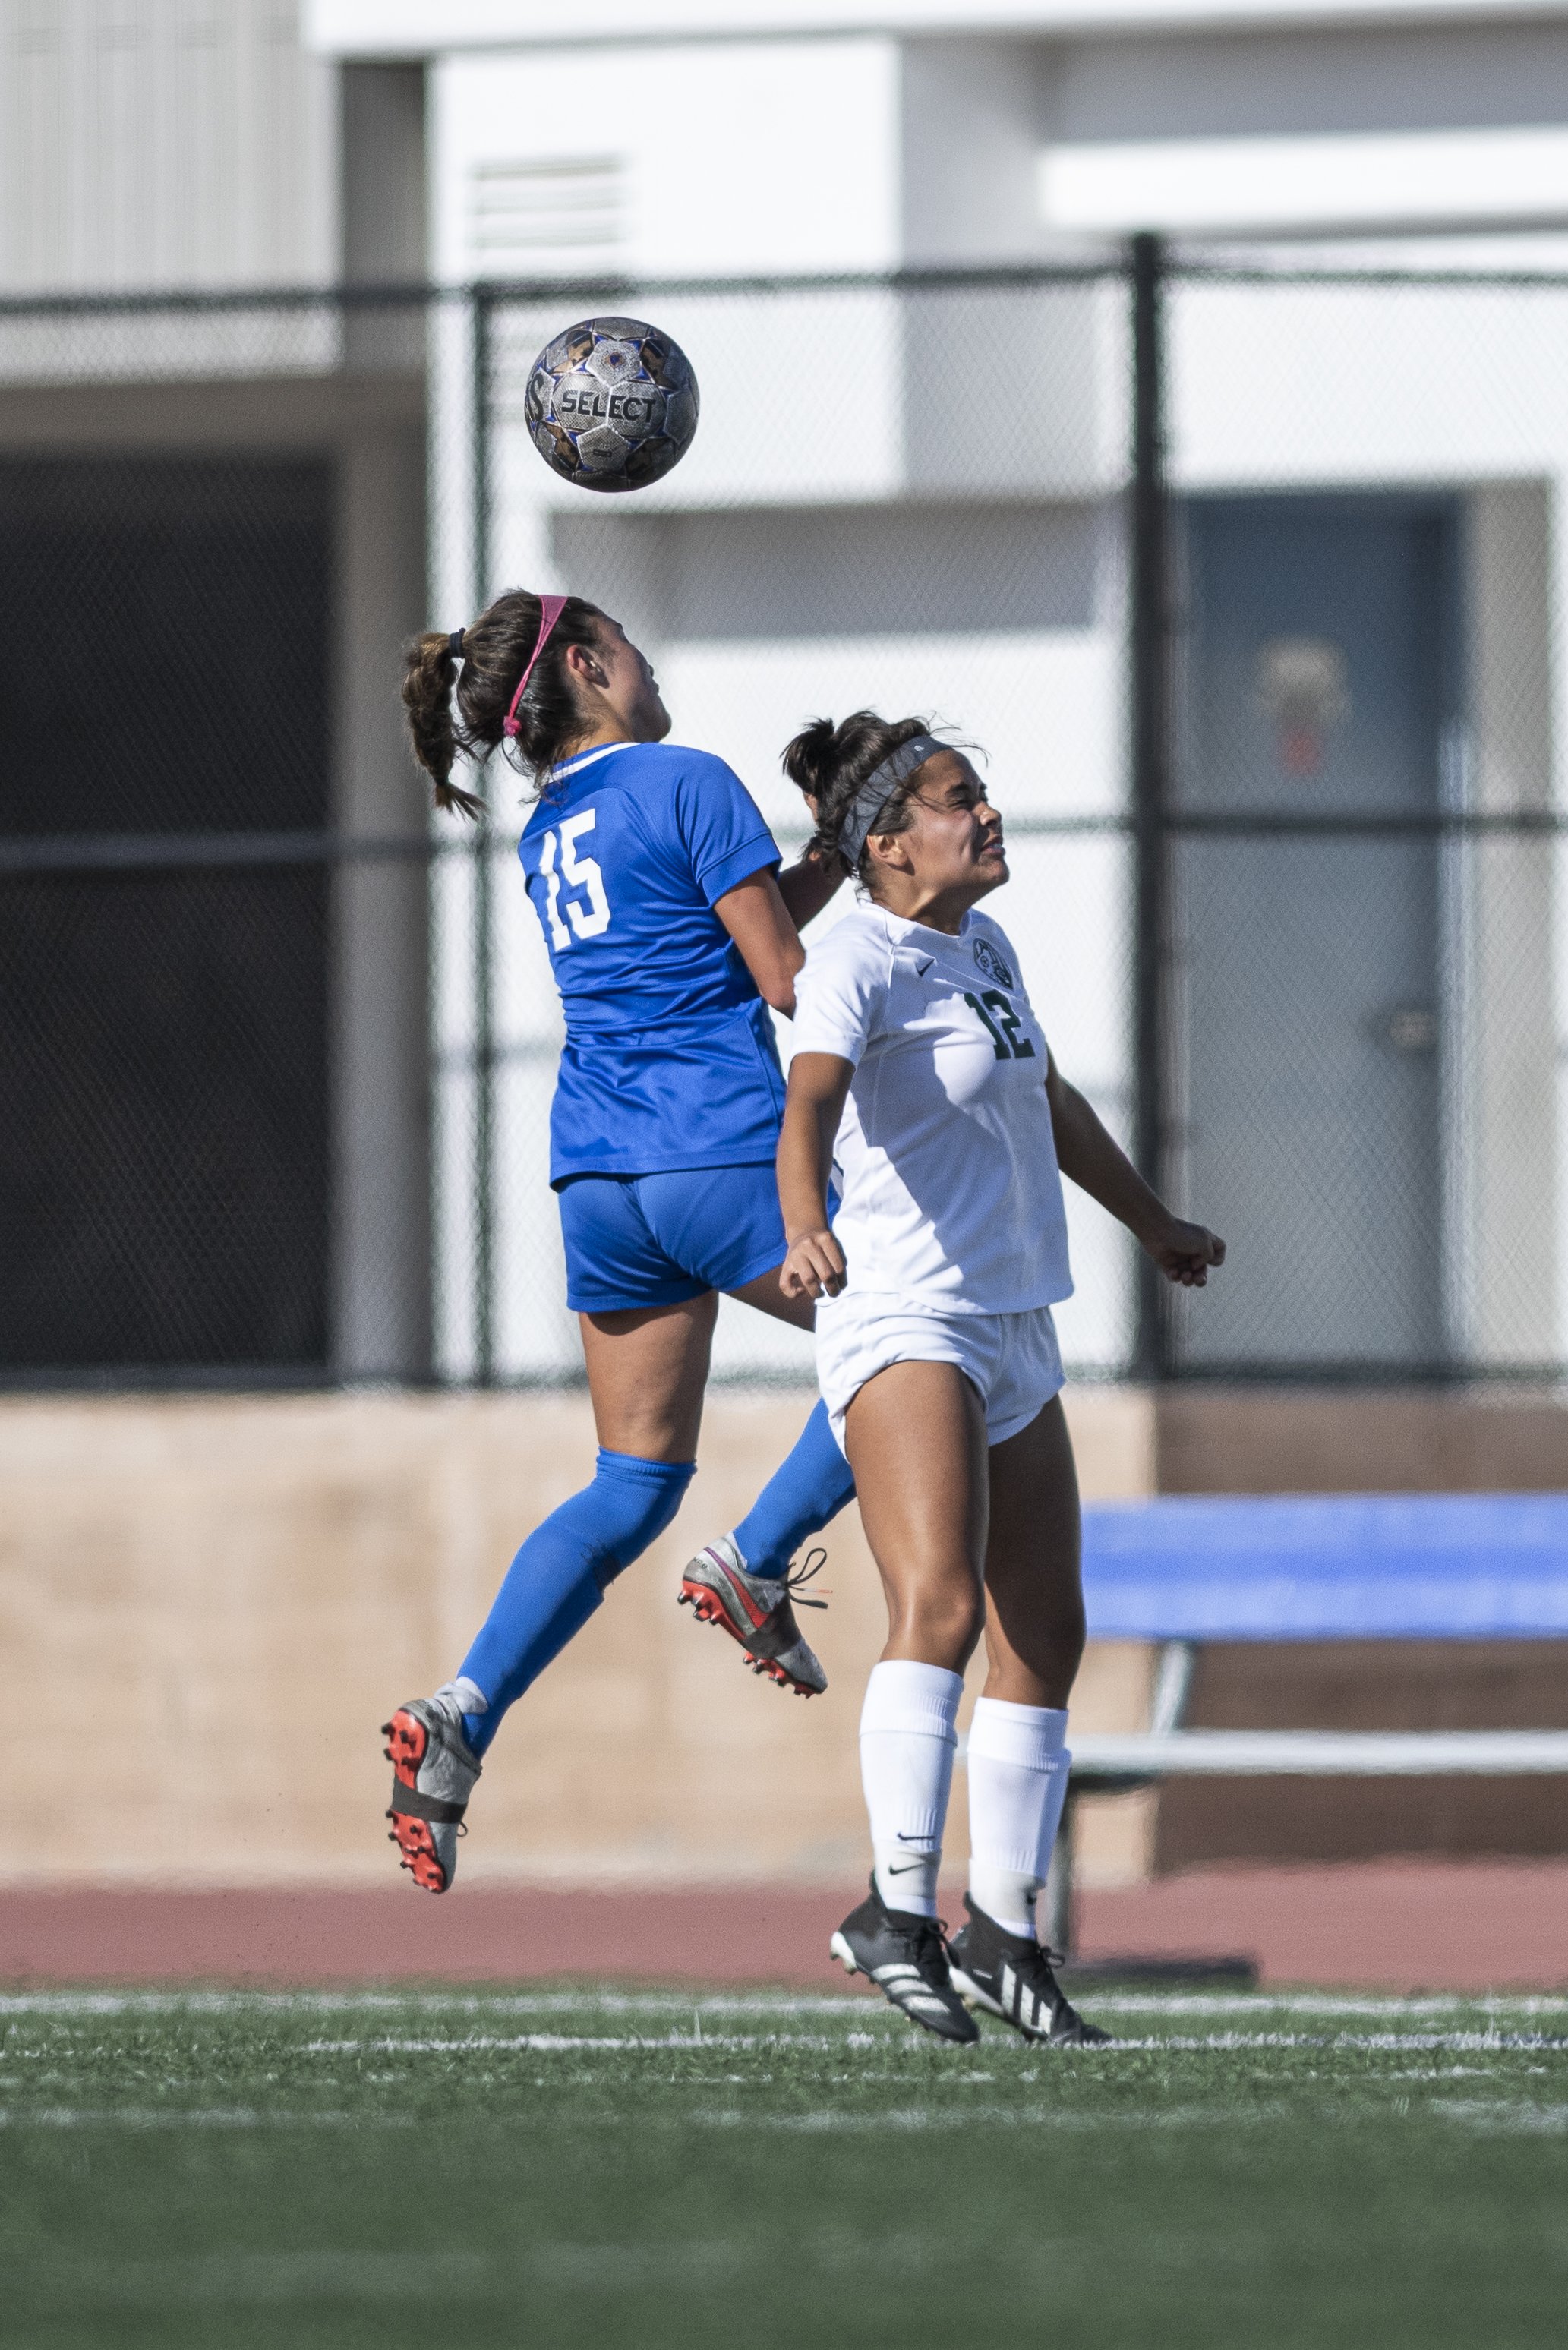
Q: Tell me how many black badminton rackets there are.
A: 0